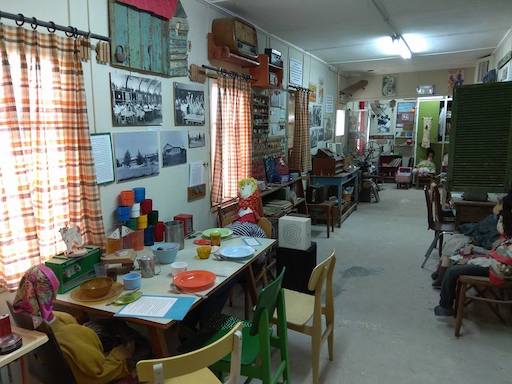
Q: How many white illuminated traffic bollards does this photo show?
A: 0